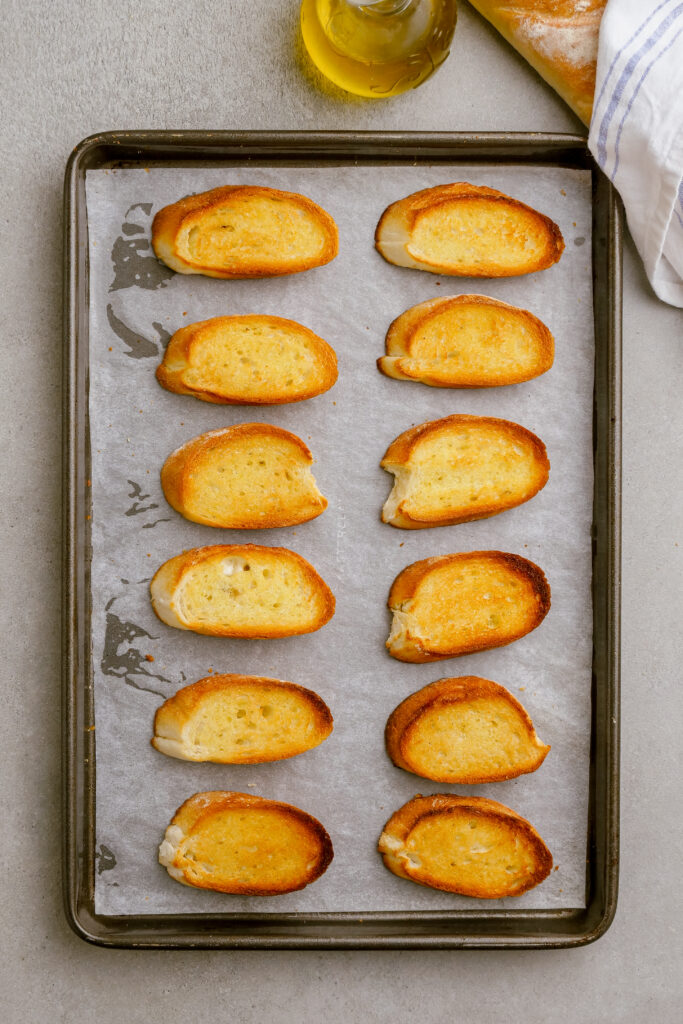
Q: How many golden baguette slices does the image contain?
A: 12